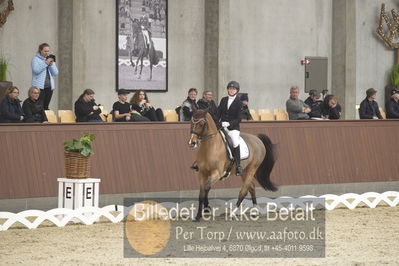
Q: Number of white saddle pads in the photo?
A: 1